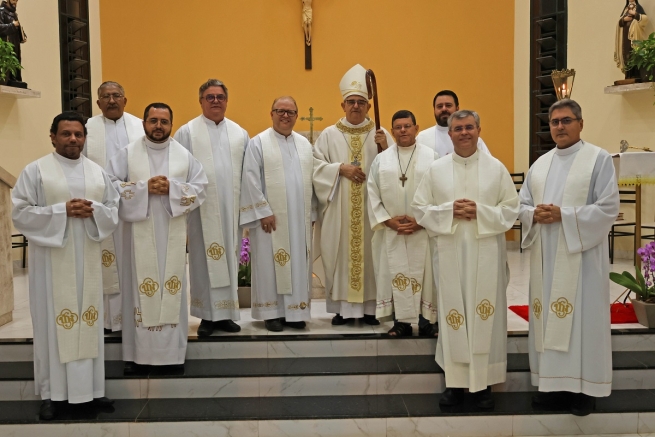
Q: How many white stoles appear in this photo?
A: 9